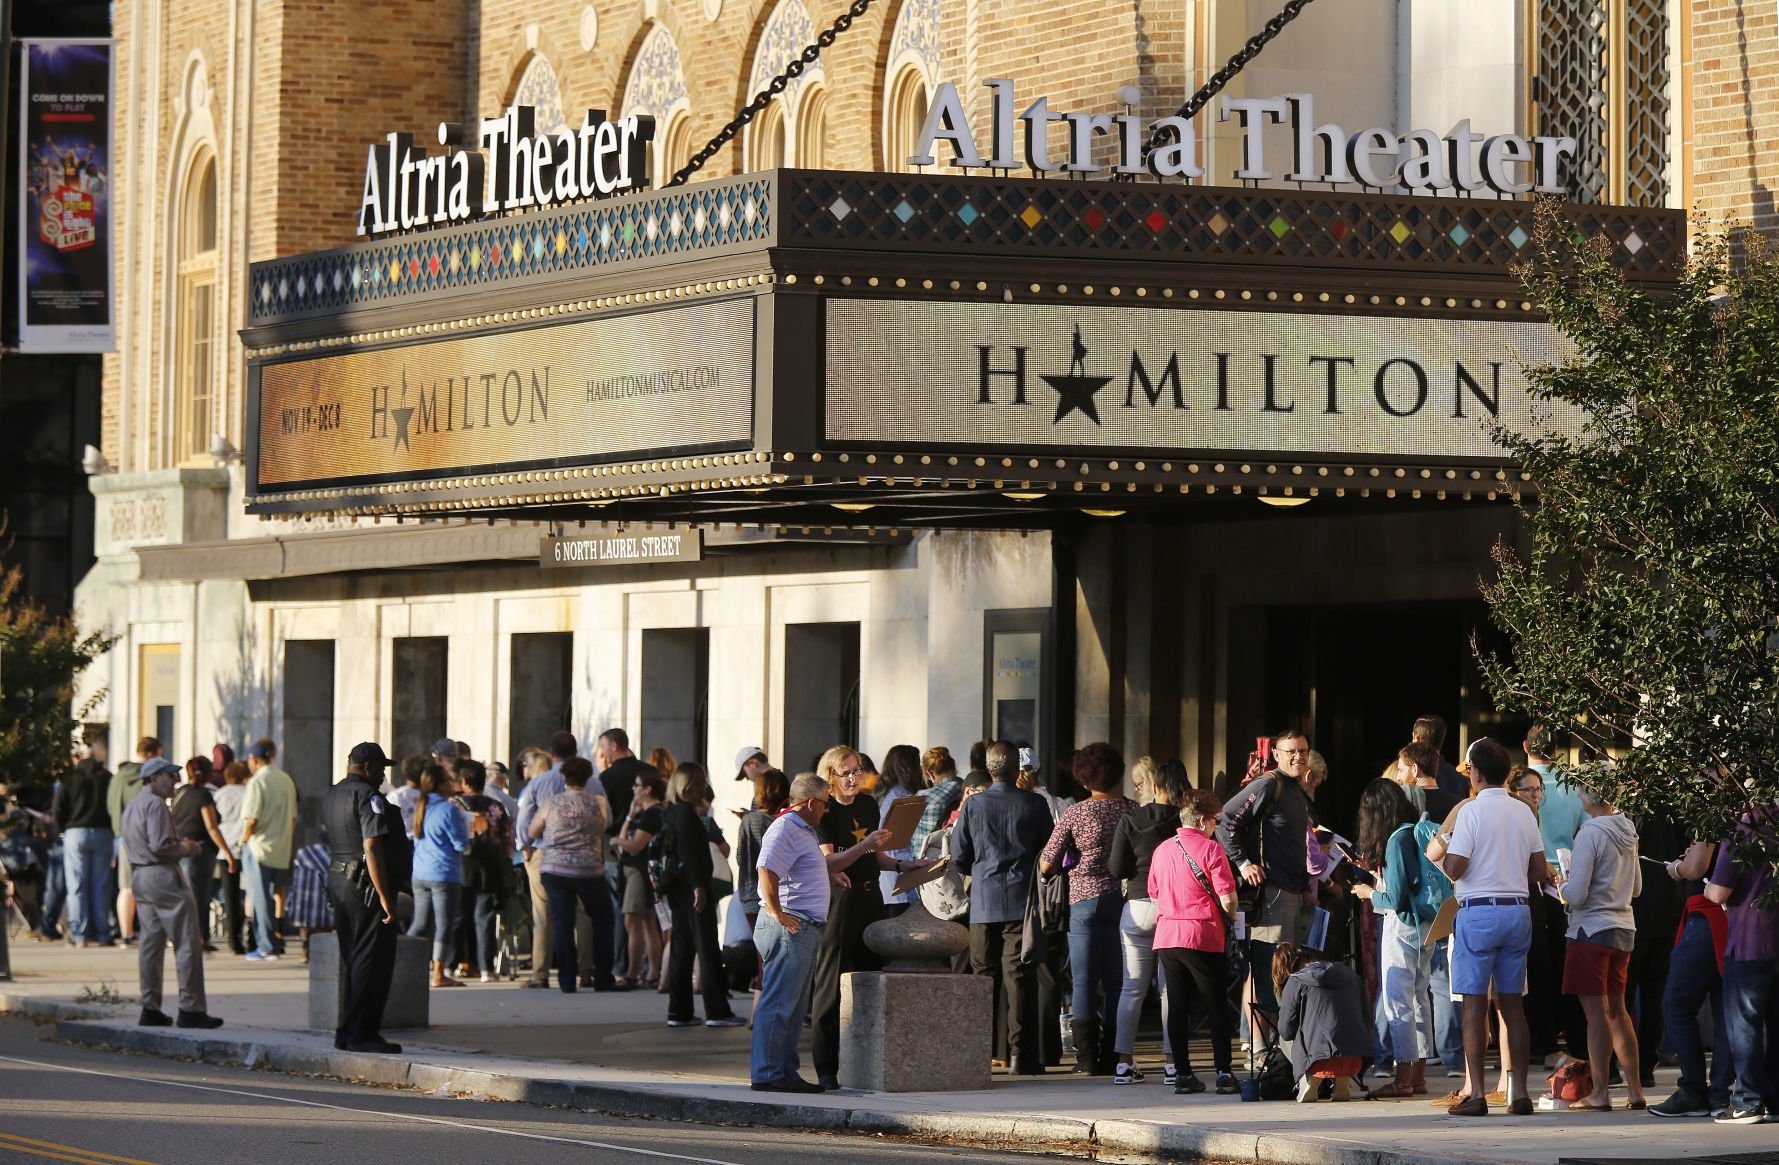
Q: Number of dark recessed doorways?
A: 5